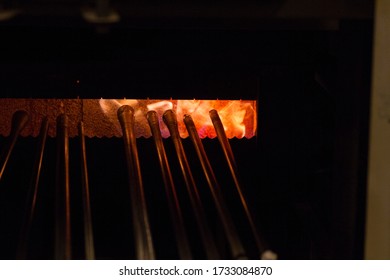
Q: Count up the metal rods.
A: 9